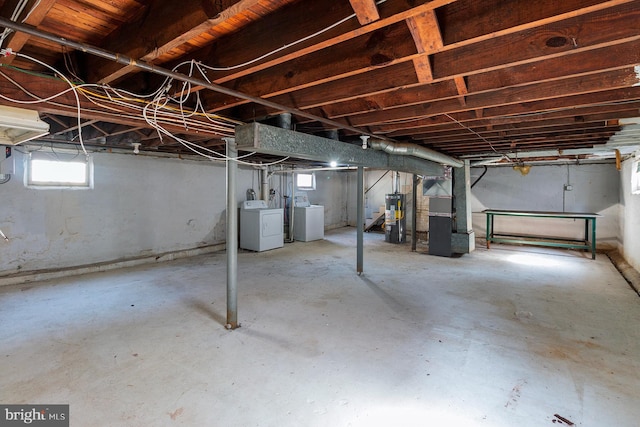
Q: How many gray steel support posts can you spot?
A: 3